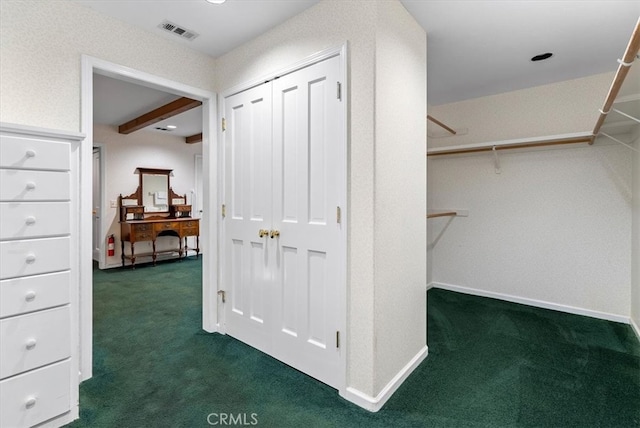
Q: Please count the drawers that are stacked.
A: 7